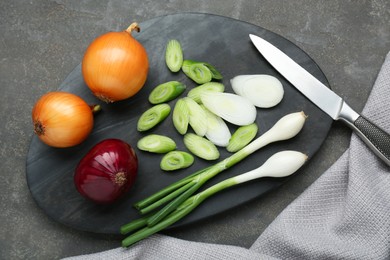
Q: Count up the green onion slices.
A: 14